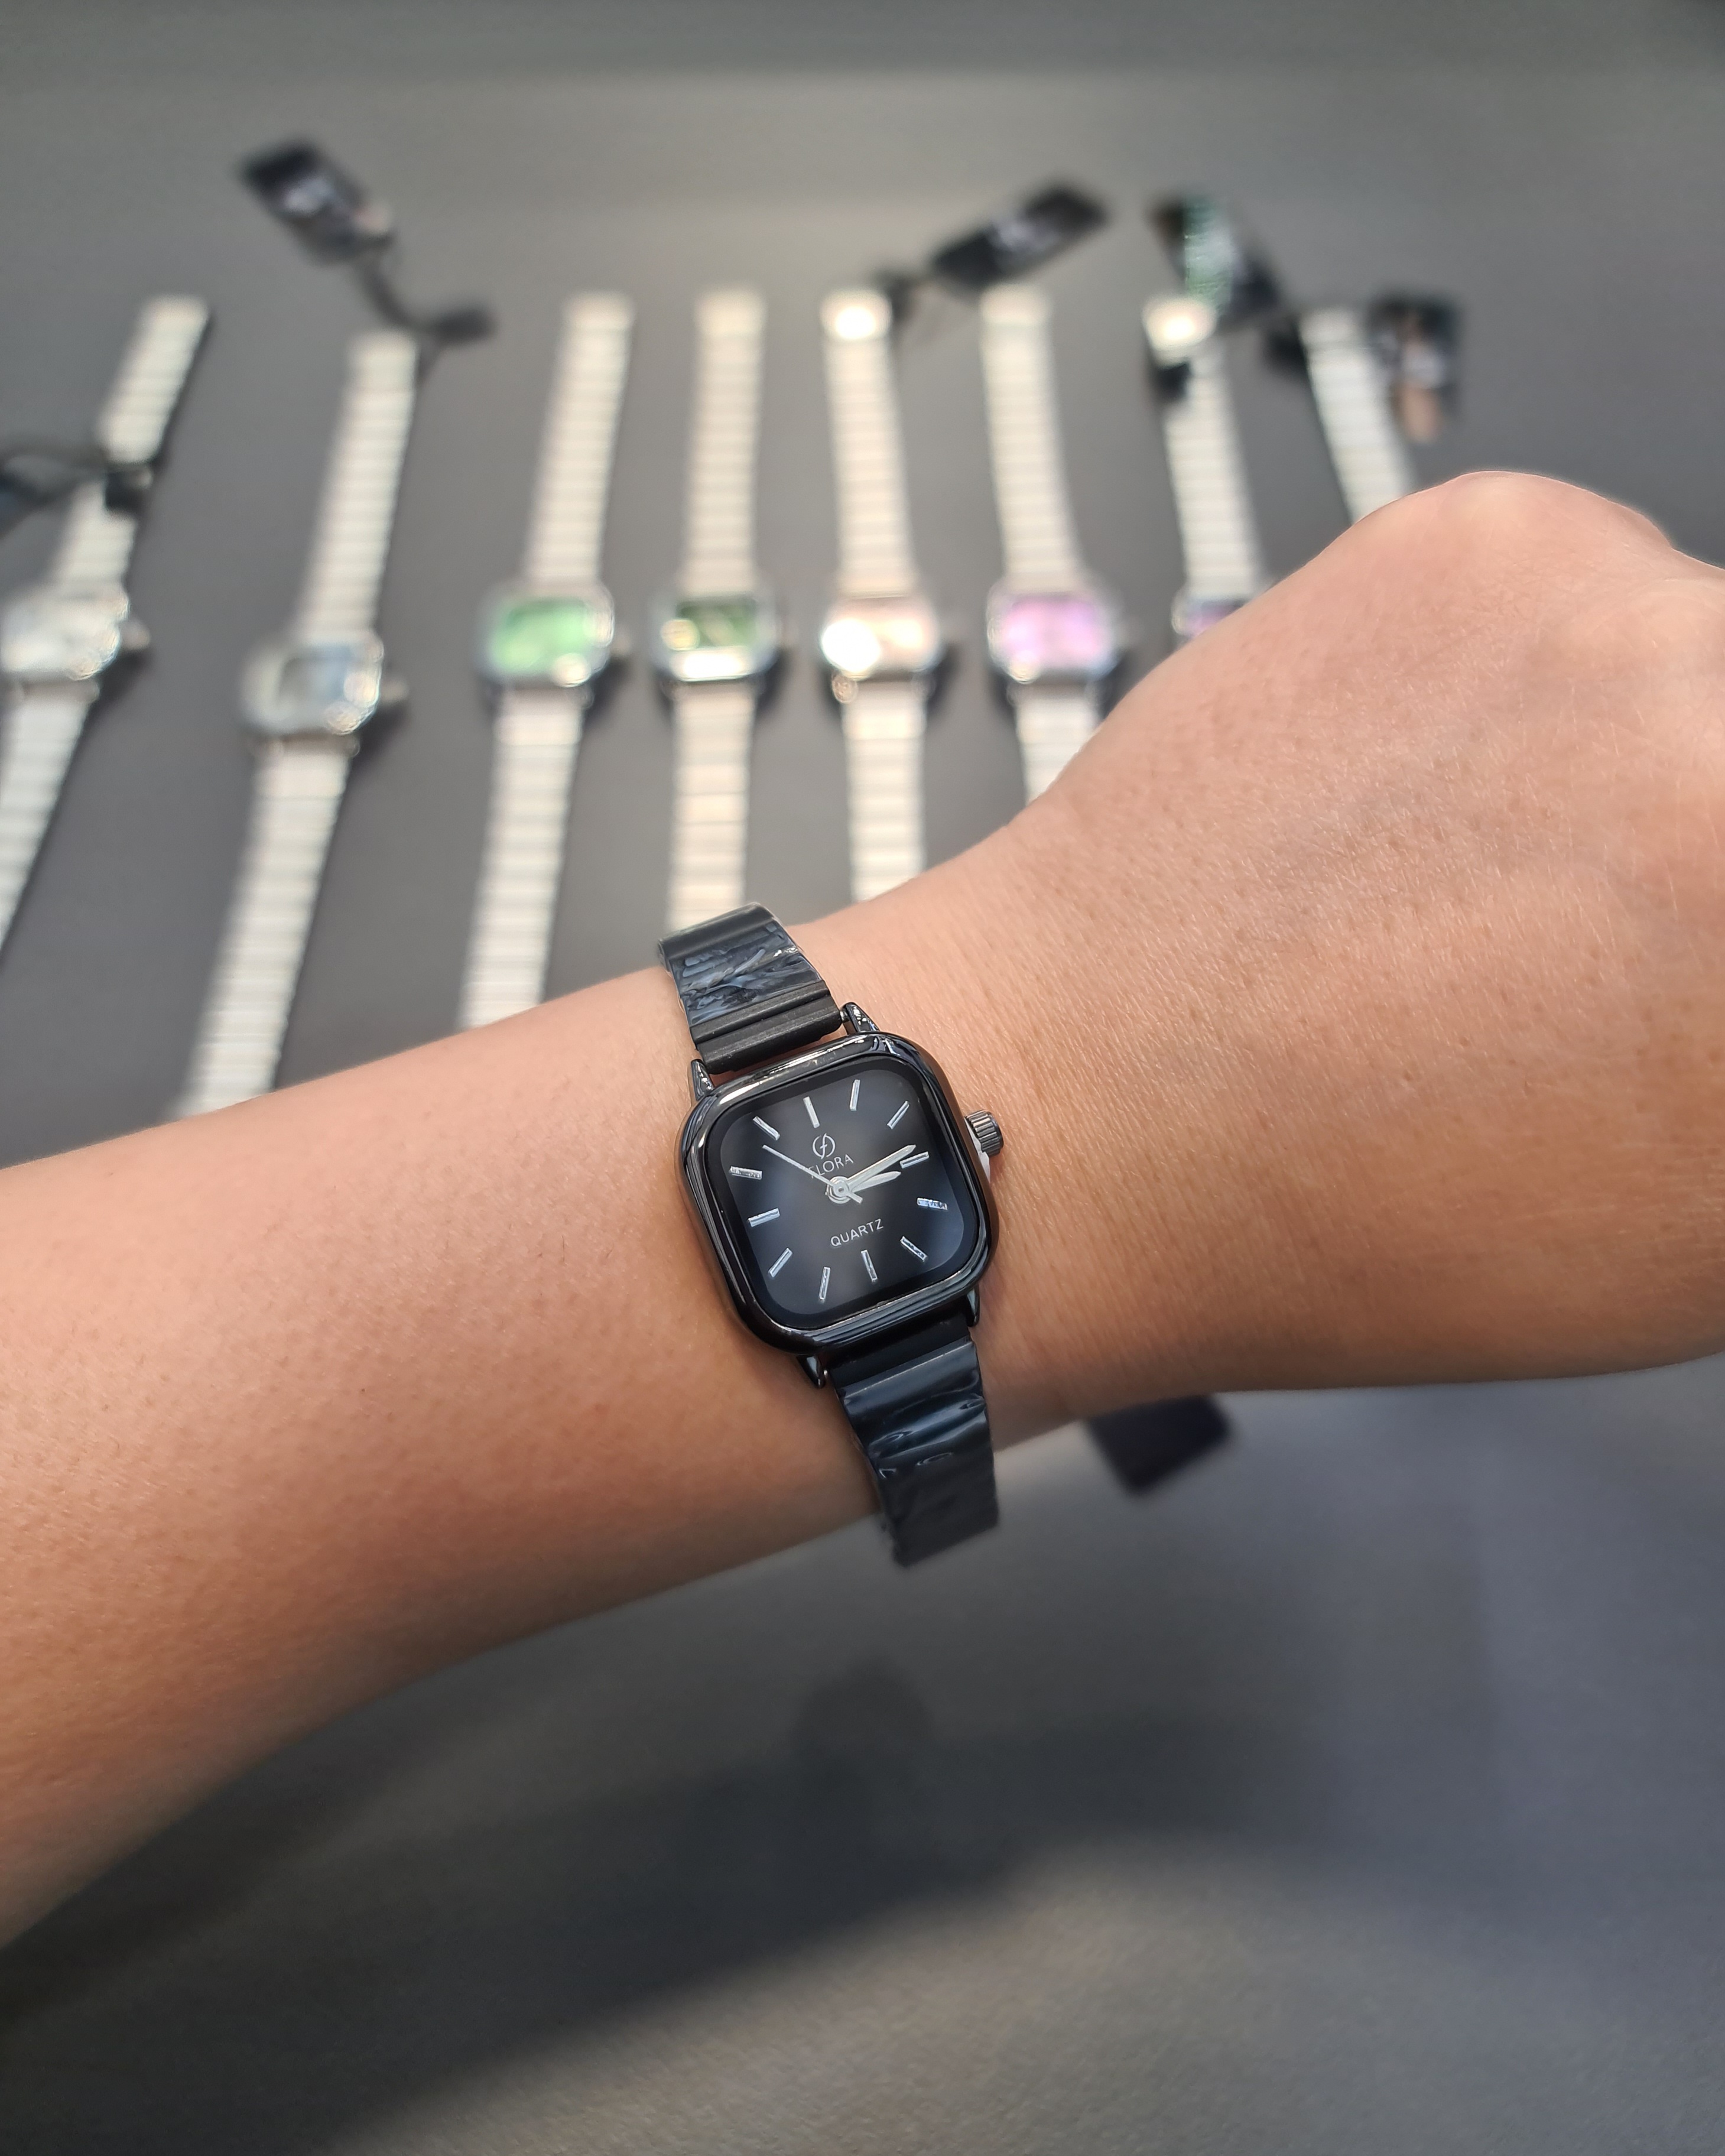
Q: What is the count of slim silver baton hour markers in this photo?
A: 12